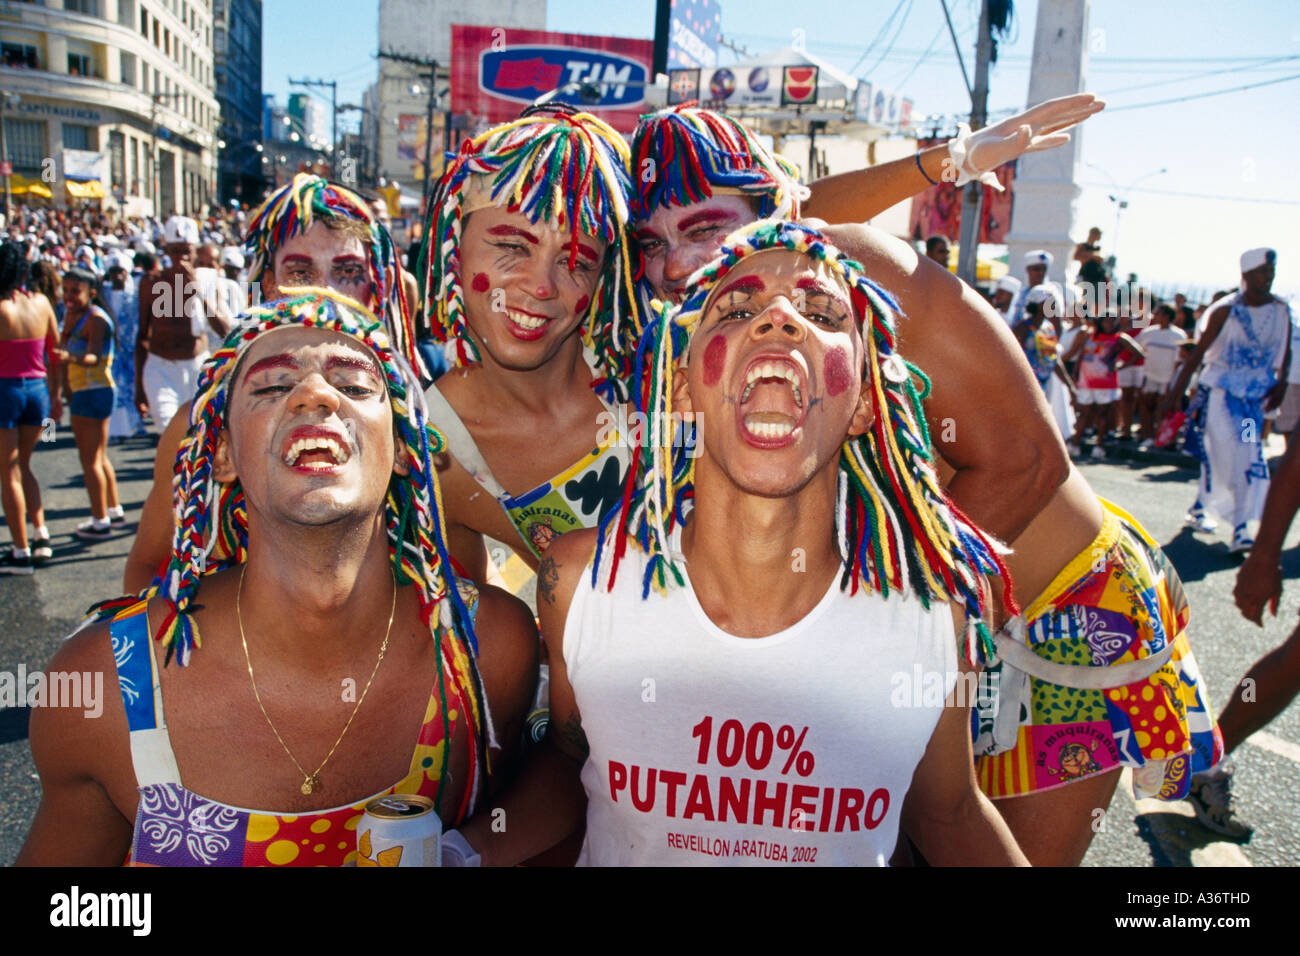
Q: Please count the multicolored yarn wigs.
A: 5